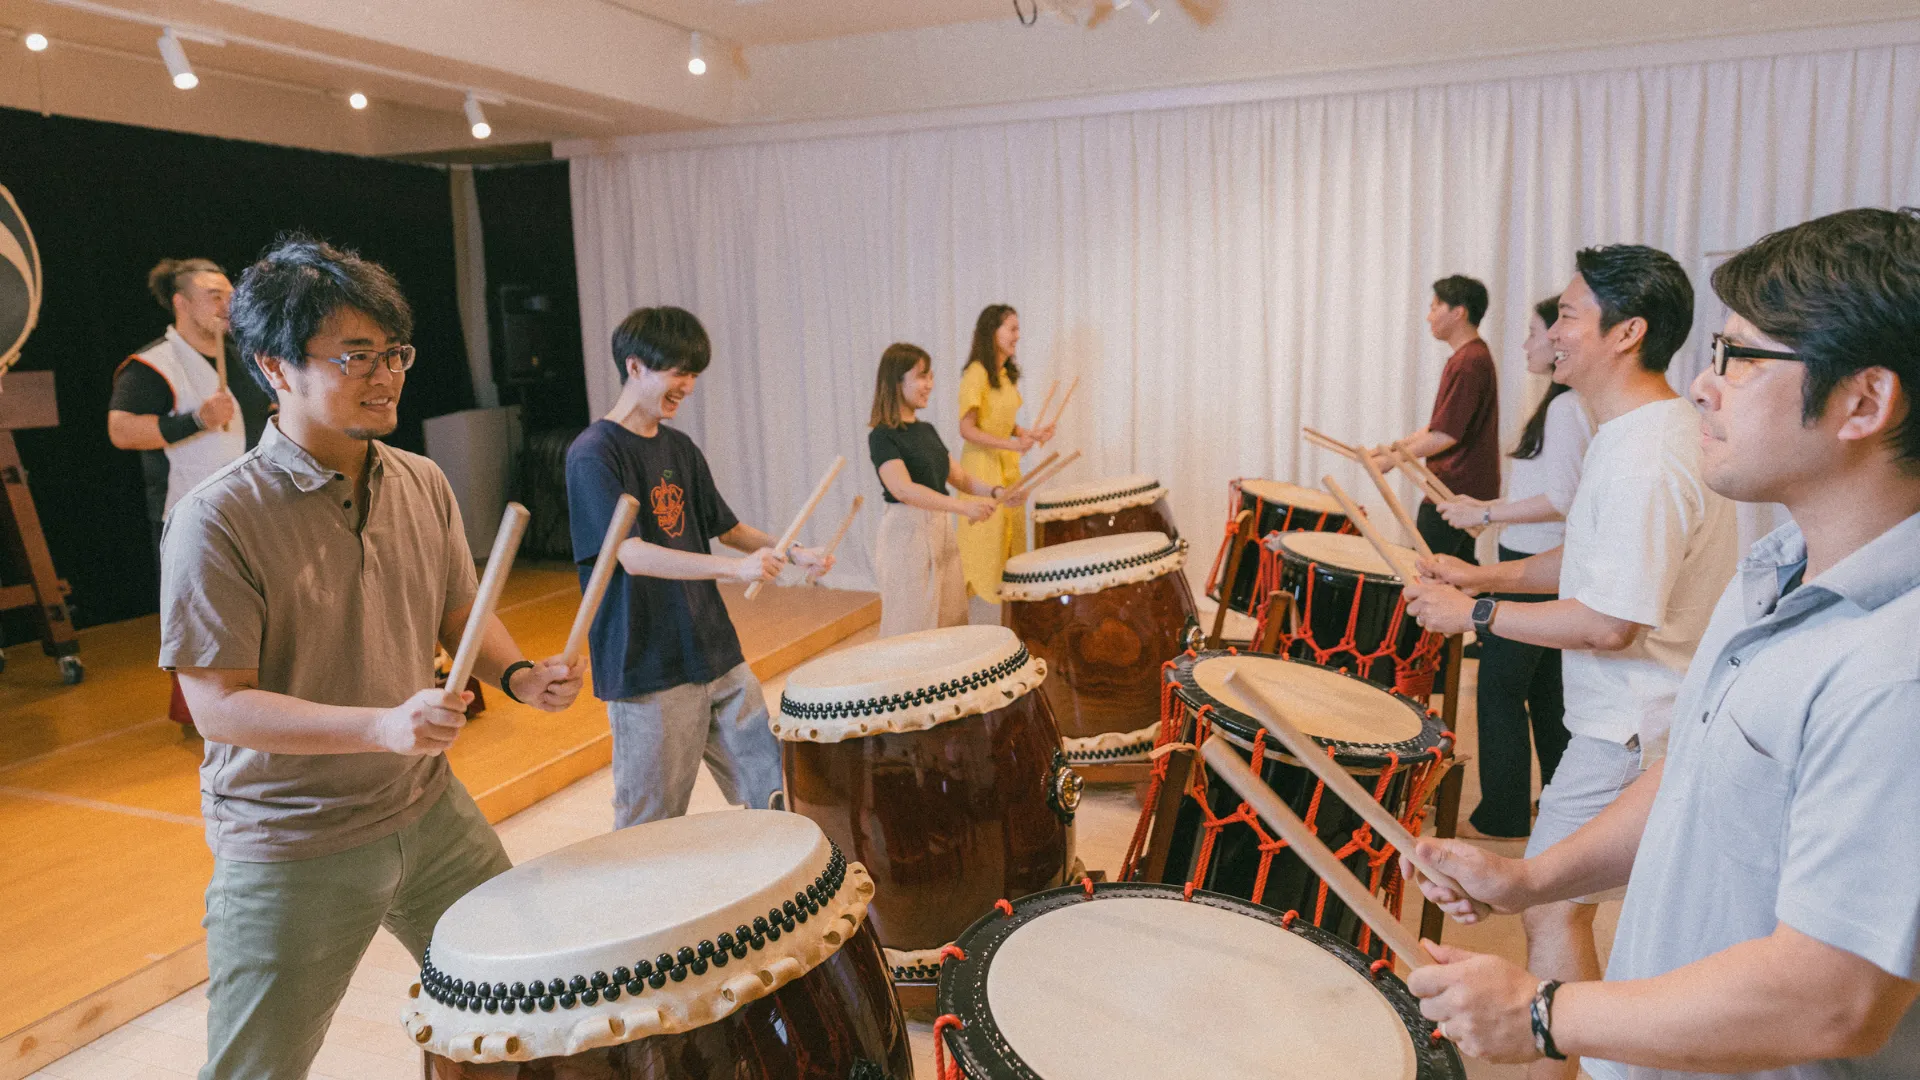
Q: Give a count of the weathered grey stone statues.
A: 0